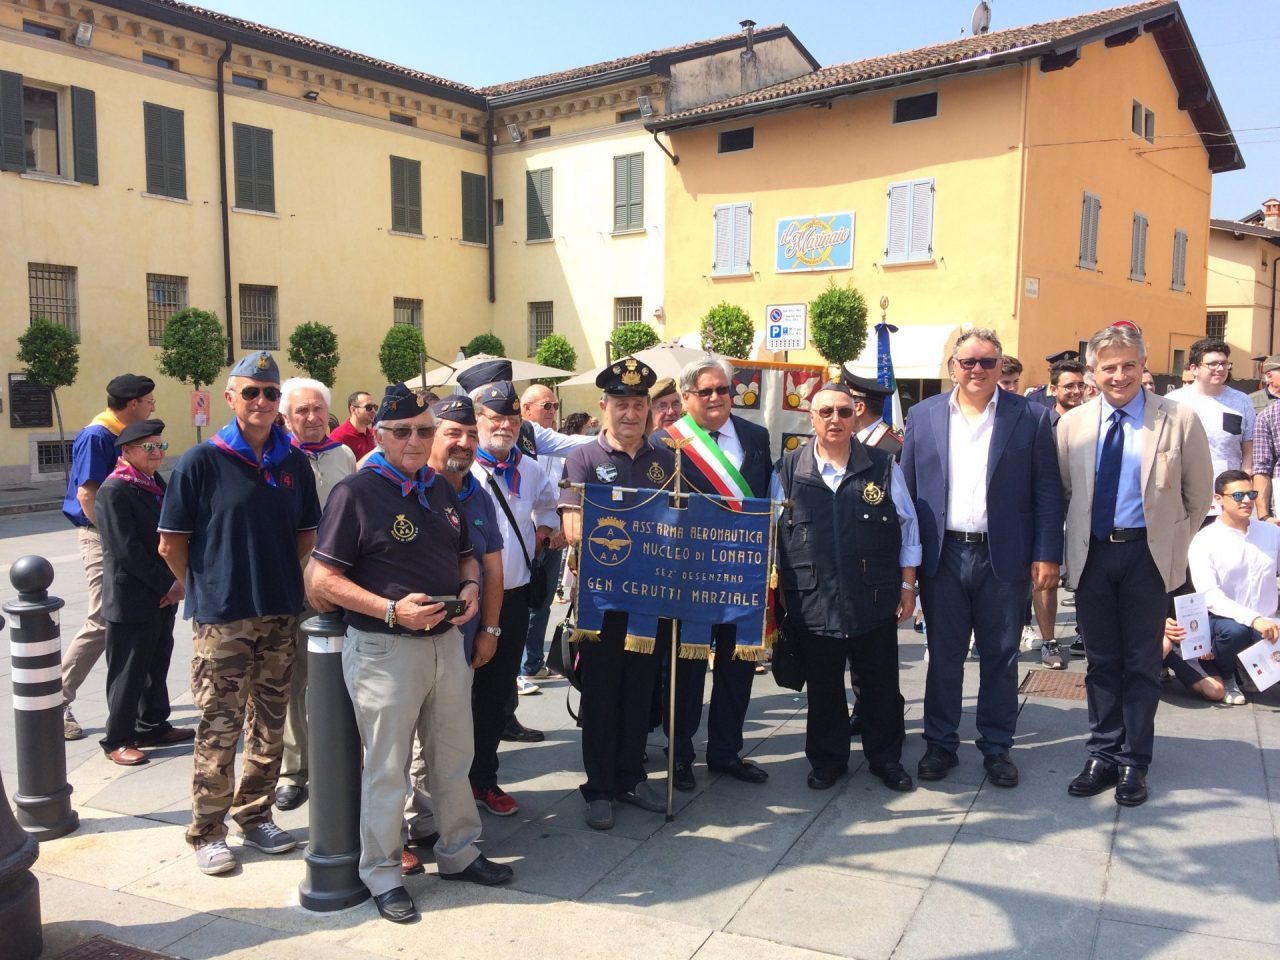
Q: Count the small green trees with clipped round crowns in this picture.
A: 9